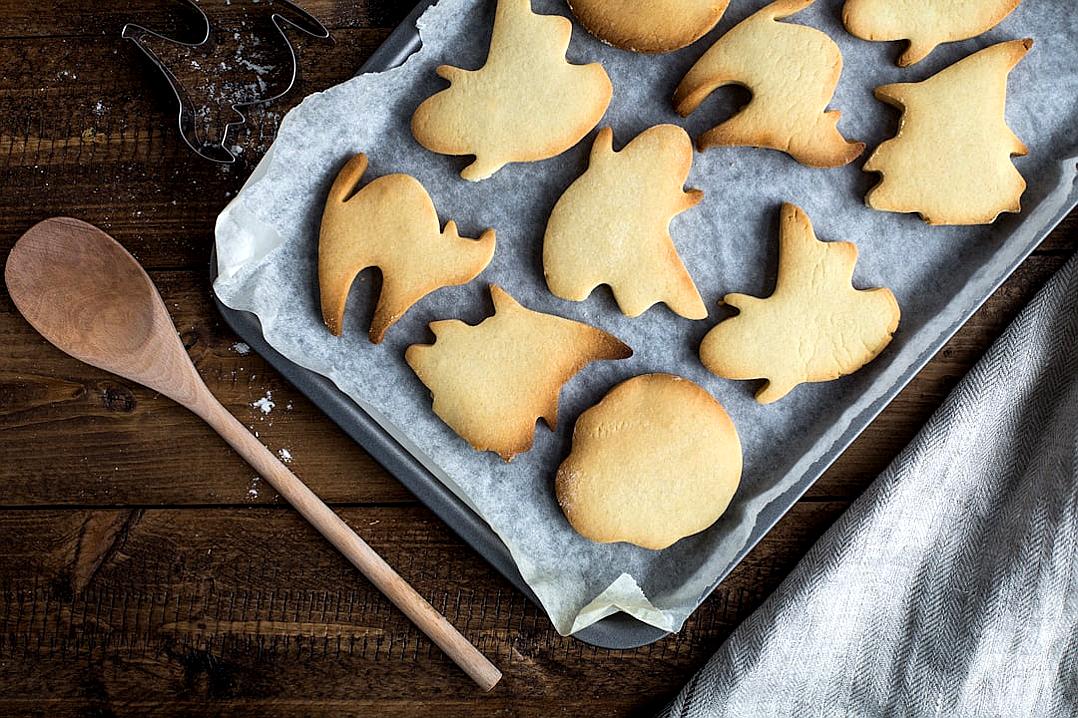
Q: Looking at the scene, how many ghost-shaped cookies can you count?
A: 1